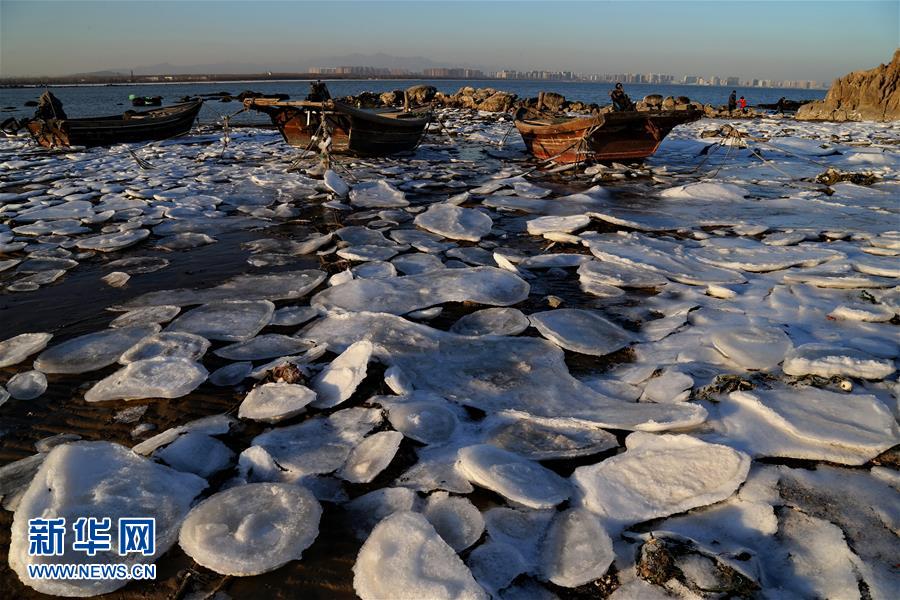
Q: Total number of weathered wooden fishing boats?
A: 3